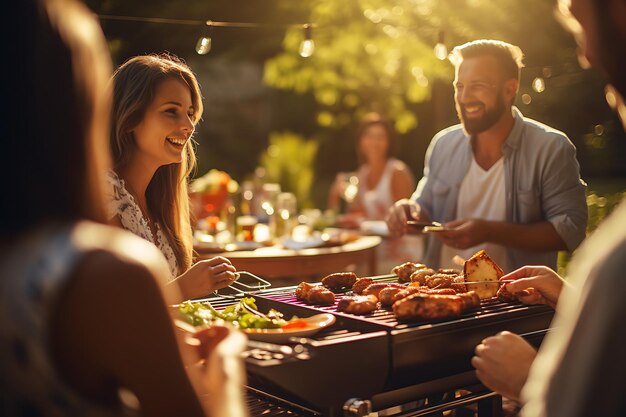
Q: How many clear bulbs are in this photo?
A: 4